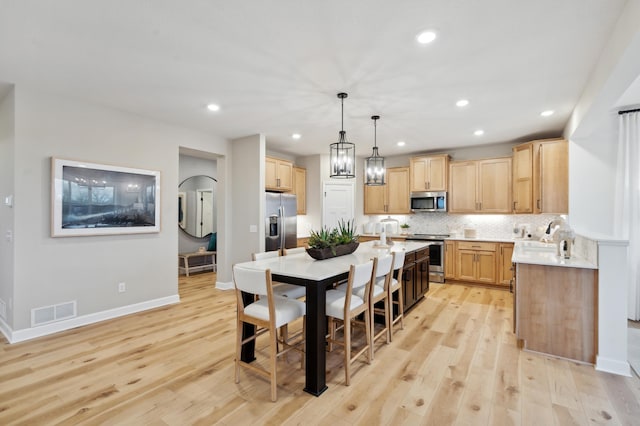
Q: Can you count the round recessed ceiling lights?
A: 7